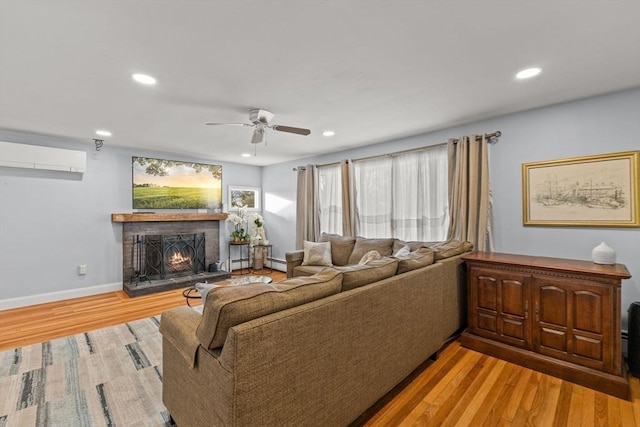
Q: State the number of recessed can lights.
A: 5